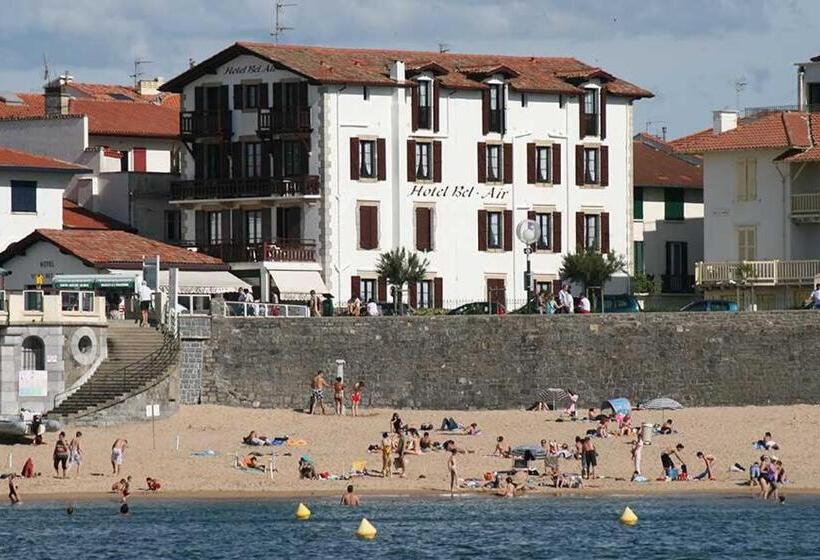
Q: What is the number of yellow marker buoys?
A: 3